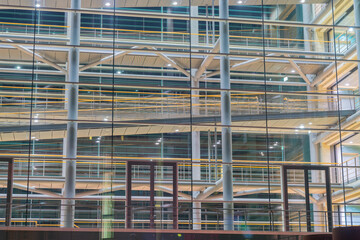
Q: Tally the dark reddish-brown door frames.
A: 3